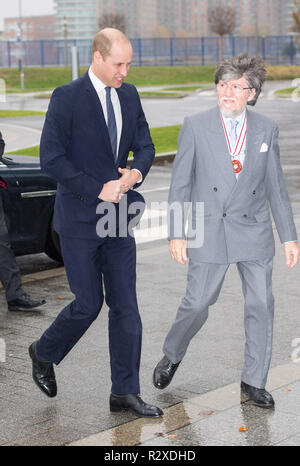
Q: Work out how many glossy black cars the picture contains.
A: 1